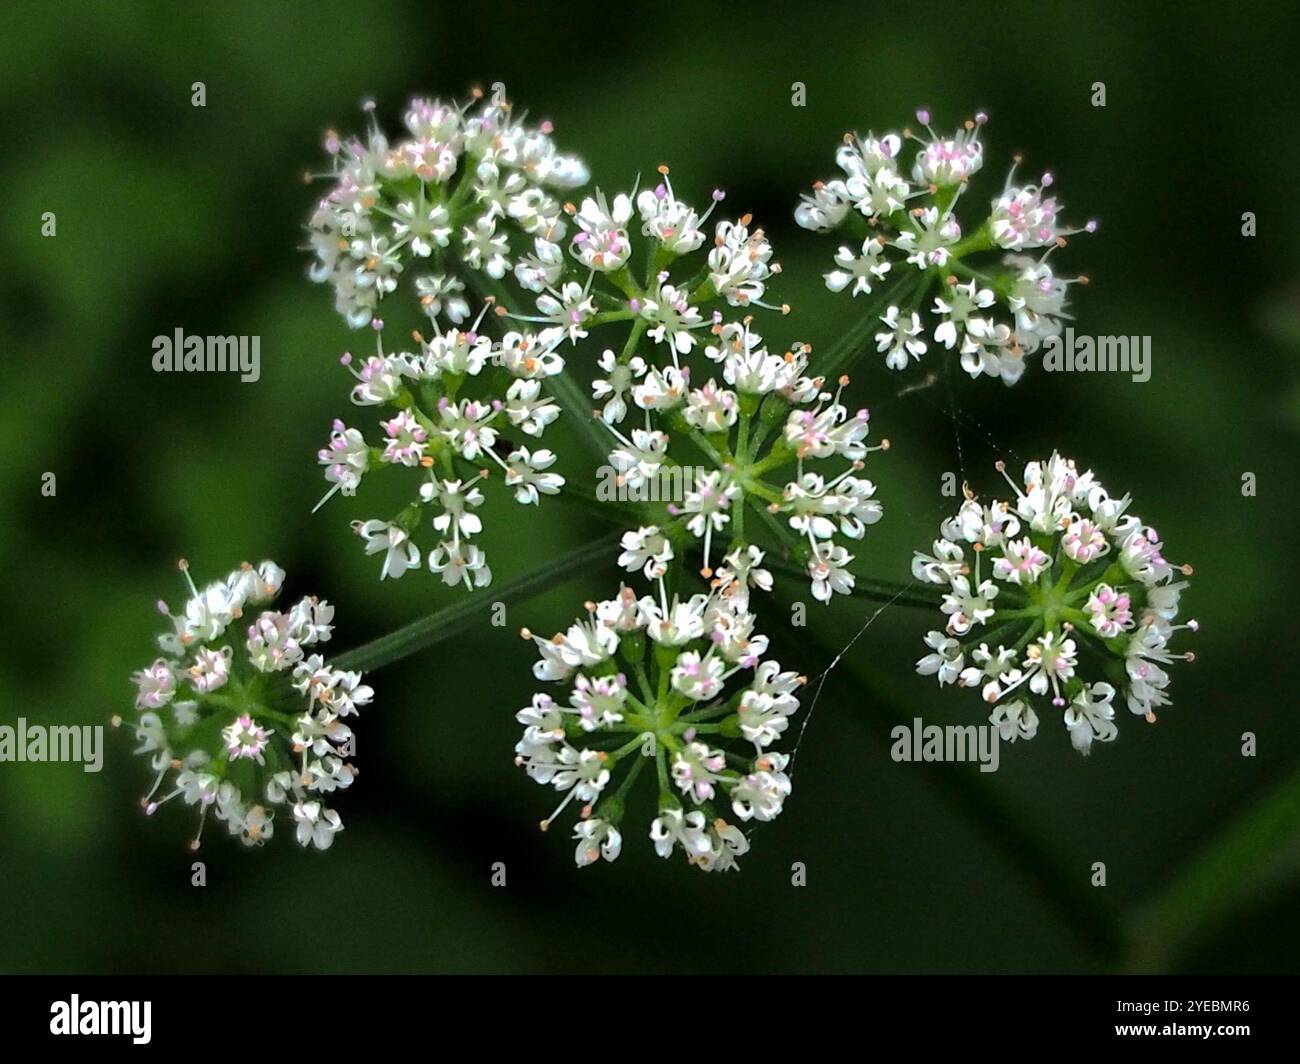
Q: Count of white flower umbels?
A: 8